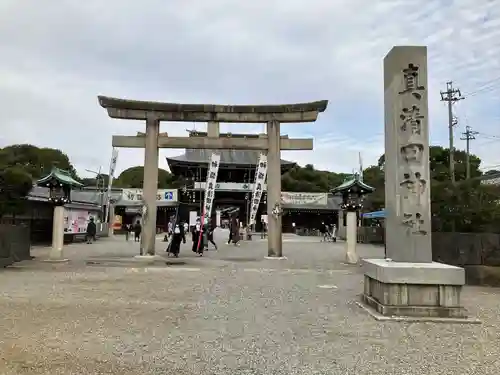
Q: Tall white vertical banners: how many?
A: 3